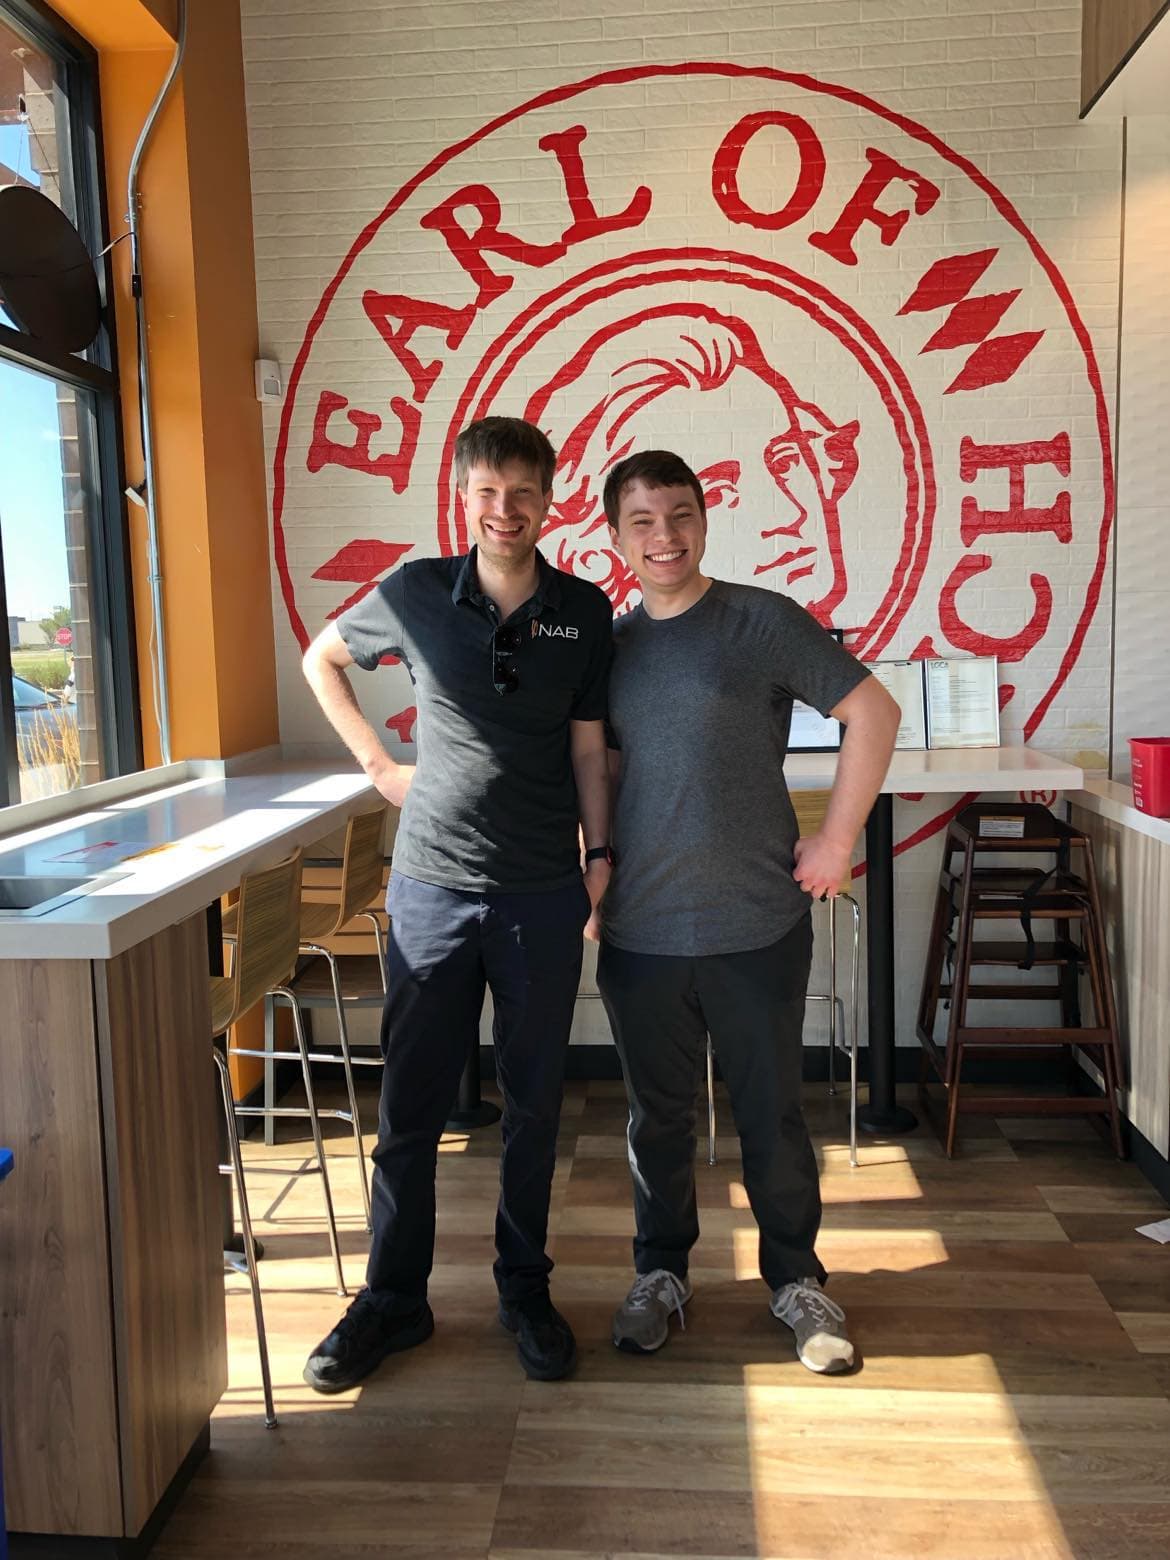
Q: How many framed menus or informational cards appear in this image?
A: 3